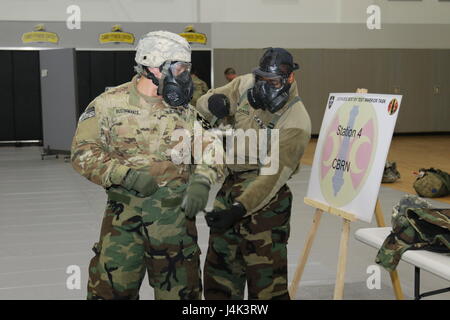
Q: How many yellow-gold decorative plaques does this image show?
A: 3